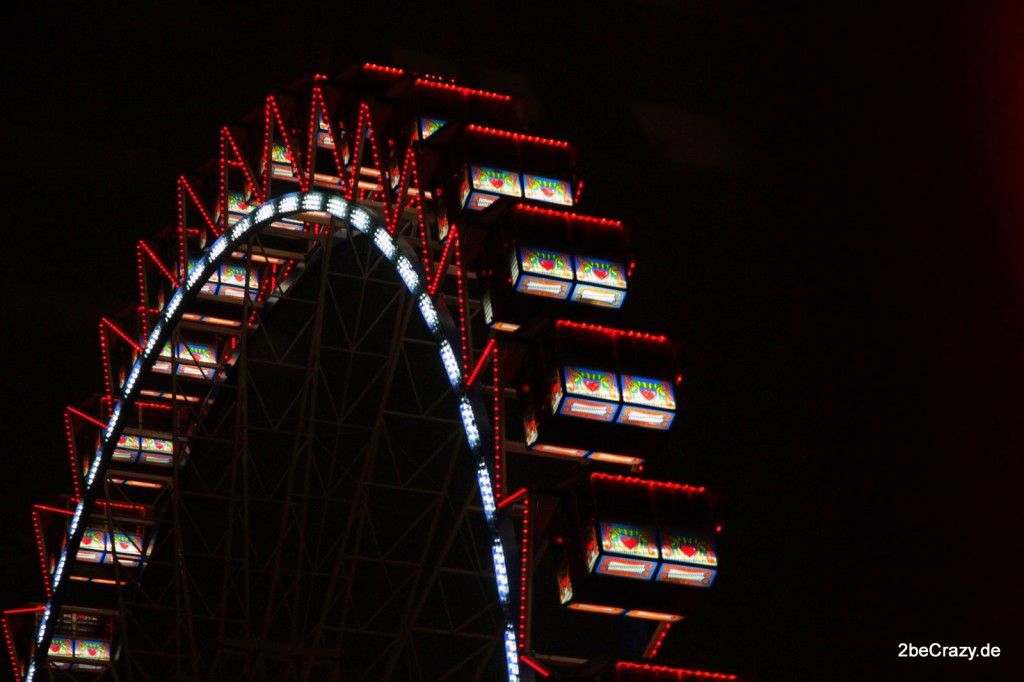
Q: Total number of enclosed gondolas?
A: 15